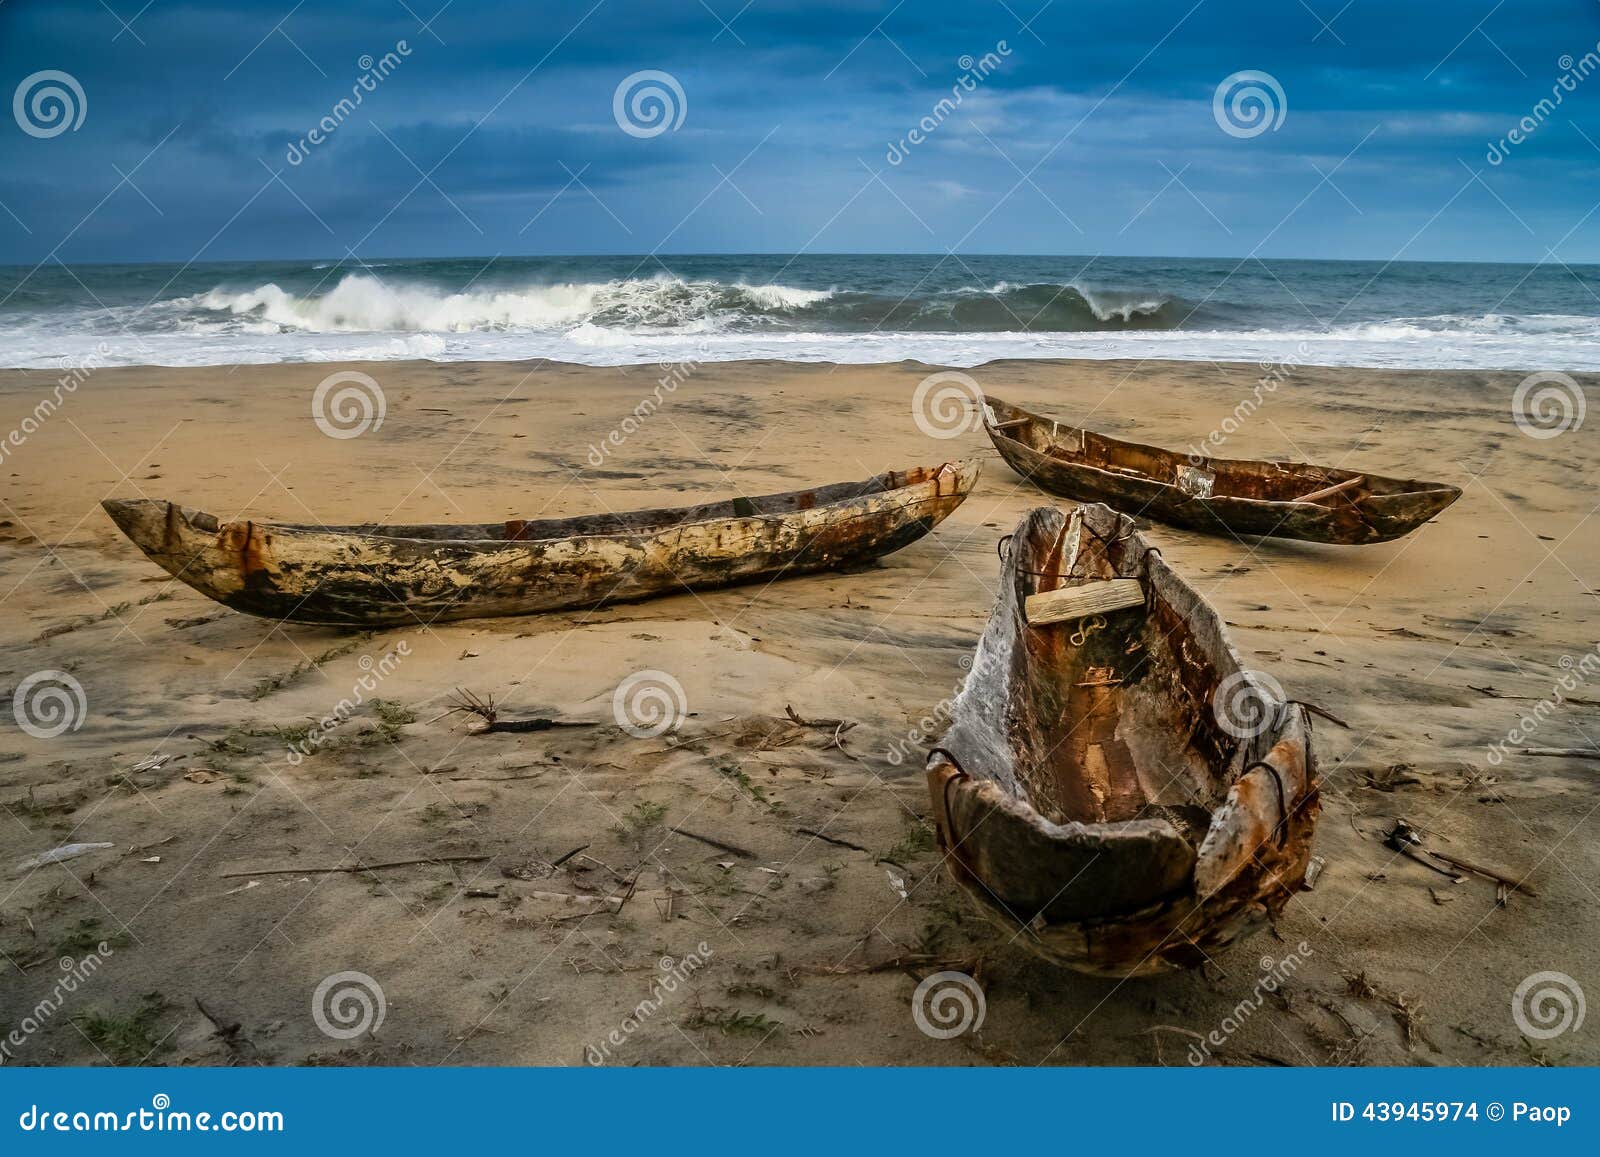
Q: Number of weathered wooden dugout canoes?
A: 3